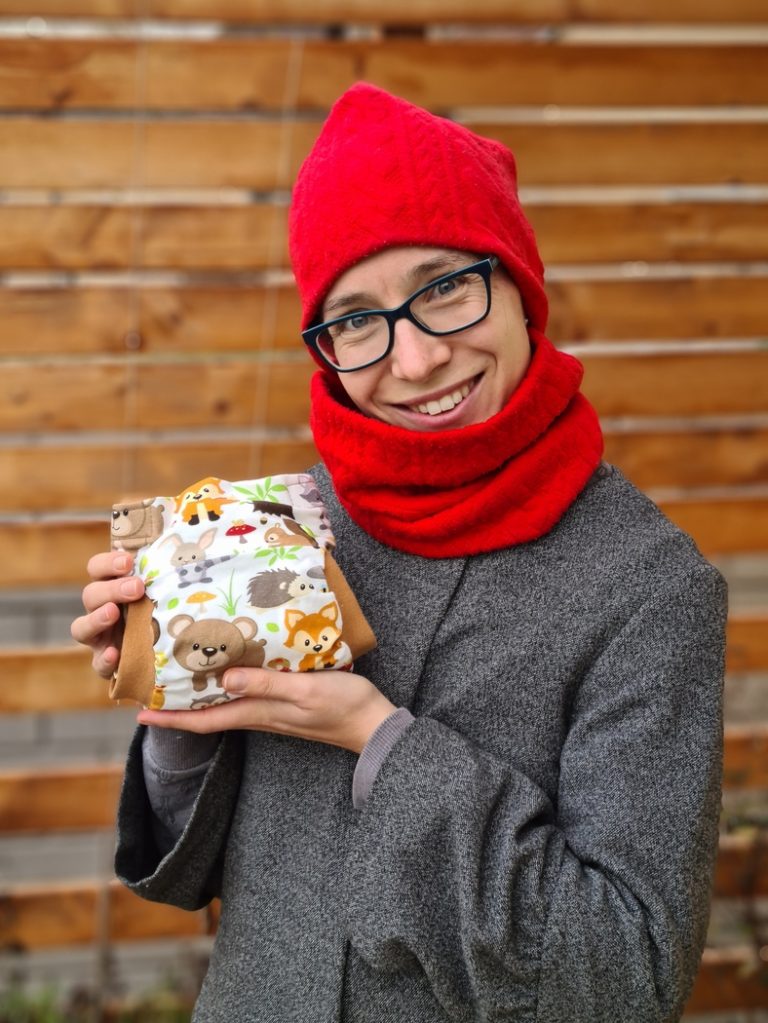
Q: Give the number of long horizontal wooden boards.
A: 12